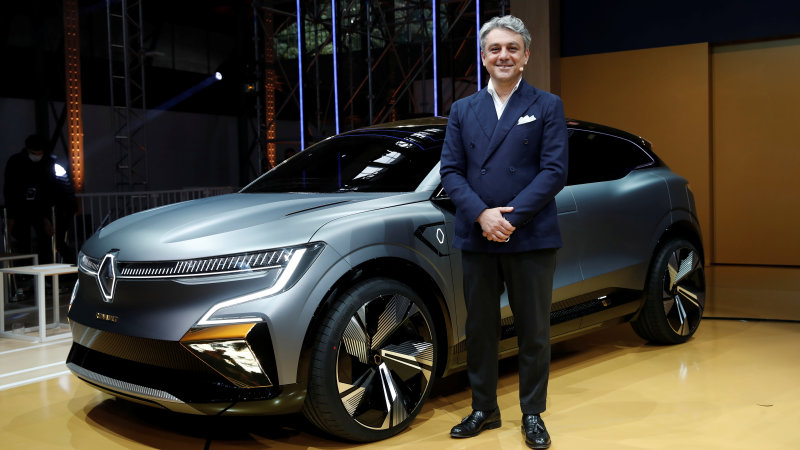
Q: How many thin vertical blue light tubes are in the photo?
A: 4